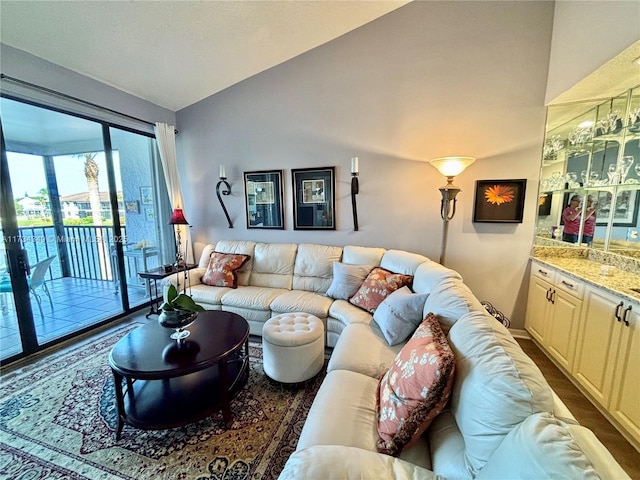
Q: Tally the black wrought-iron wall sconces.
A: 2